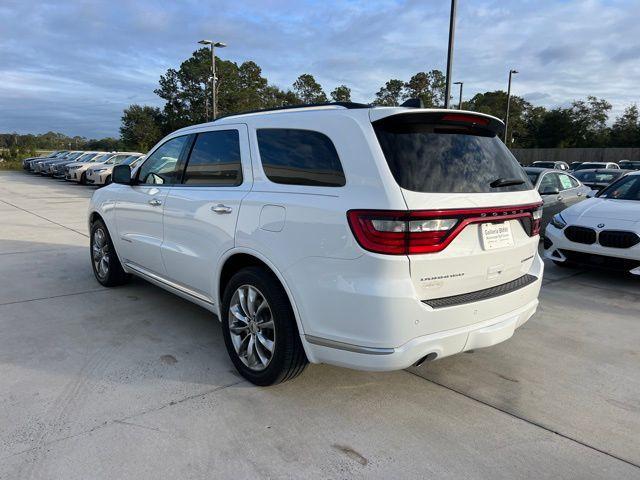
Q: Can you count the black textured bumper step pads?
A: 1